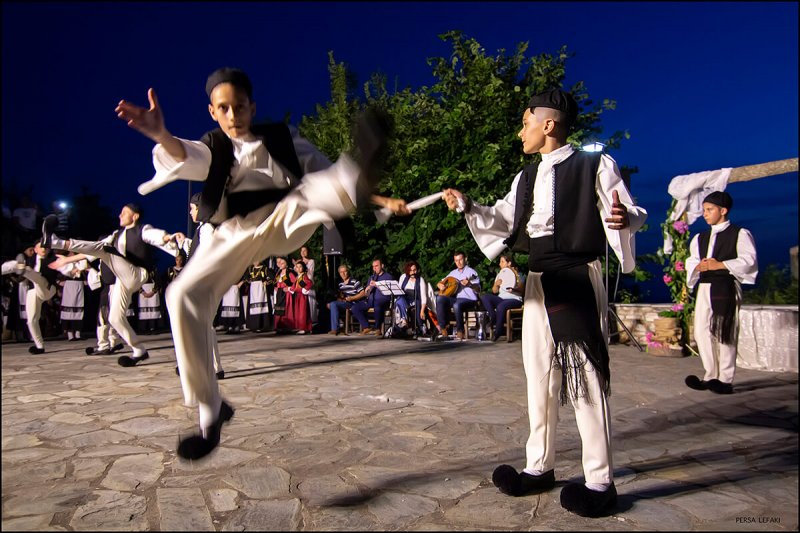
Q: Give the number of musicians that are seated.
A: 5